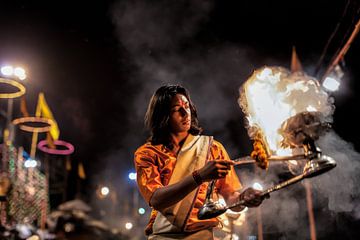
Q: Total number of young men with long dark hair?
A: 1